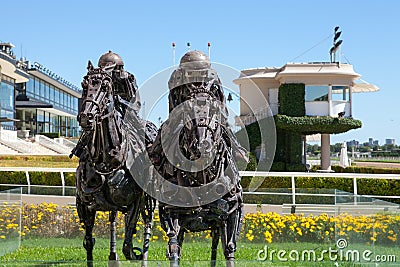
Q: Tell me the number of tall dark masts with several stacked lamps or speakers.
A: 1